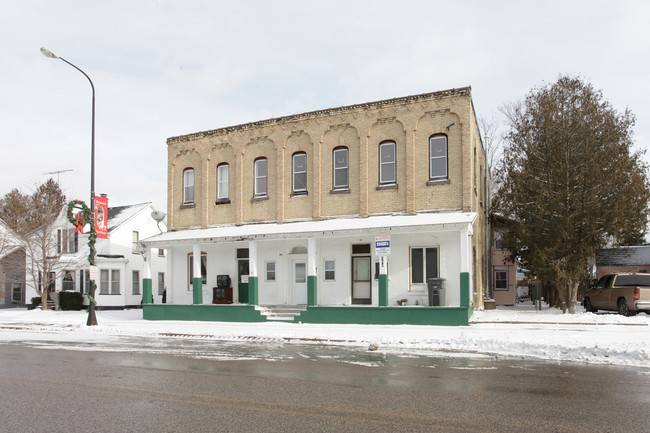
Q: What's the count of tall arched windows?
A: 7